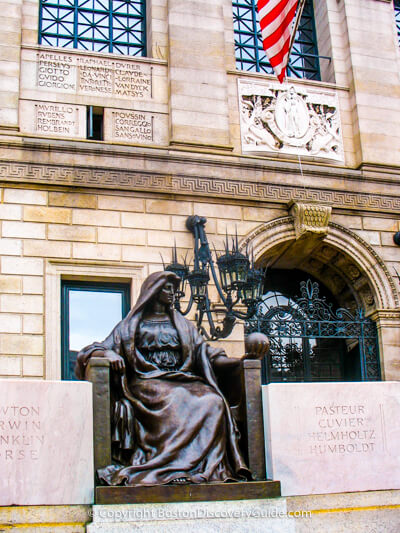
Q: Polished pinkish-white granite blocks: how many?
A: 2